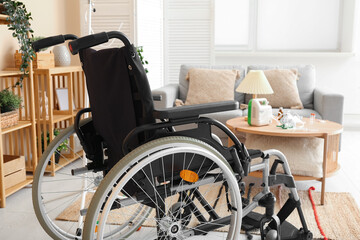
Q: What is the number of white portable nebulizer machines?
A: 1